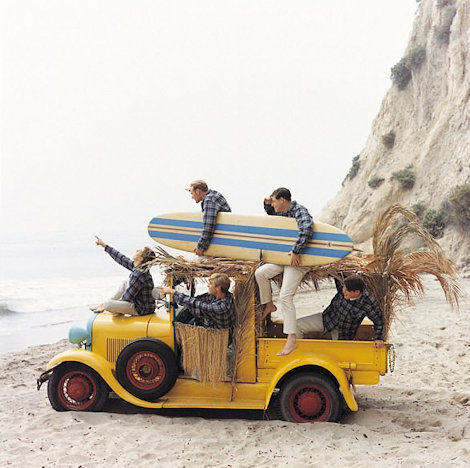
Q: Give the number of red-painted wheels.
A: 3